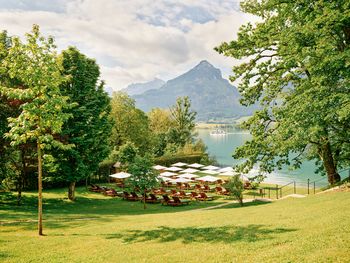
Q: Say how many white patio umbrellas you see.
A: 15